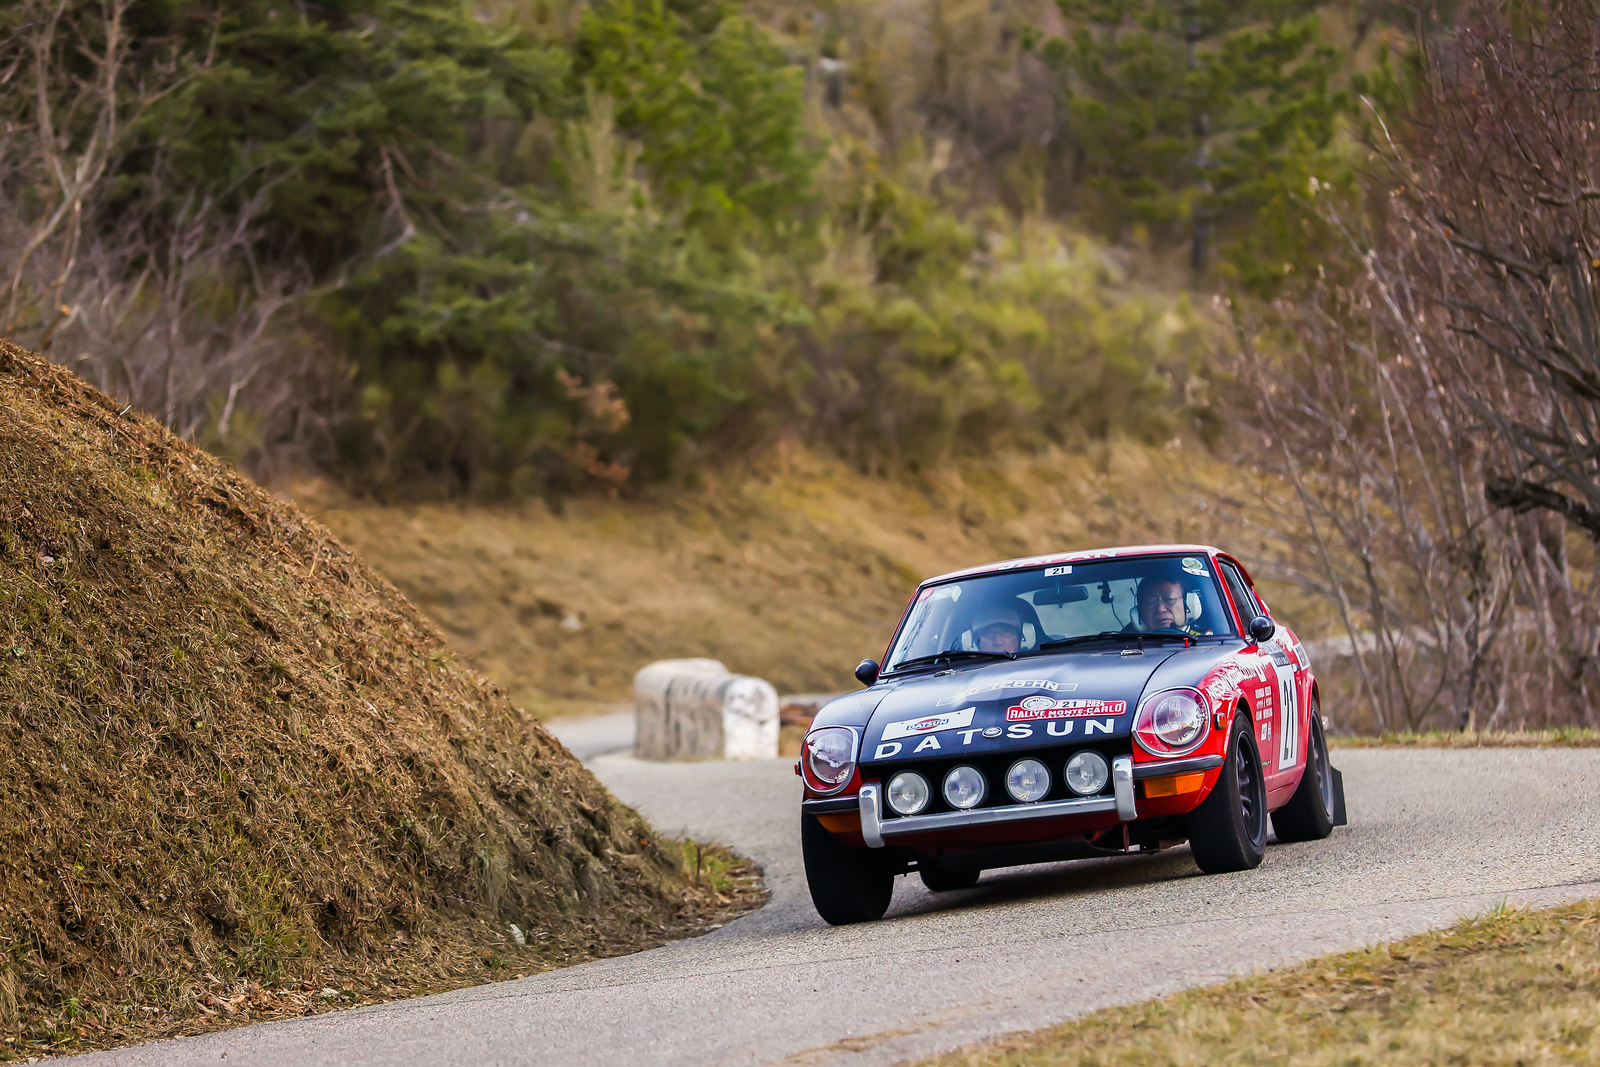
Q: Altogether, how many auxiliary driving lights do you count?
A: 4